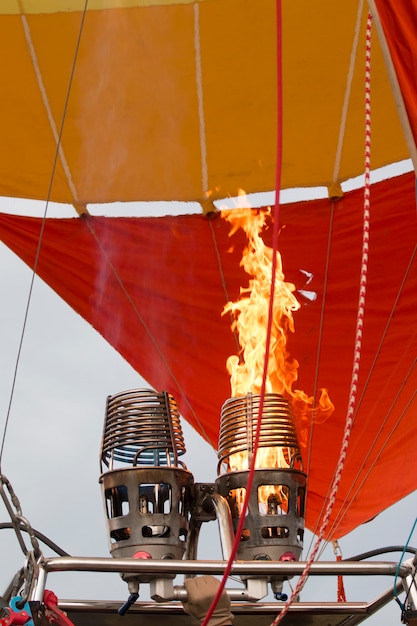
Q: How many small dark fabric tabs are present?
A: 3